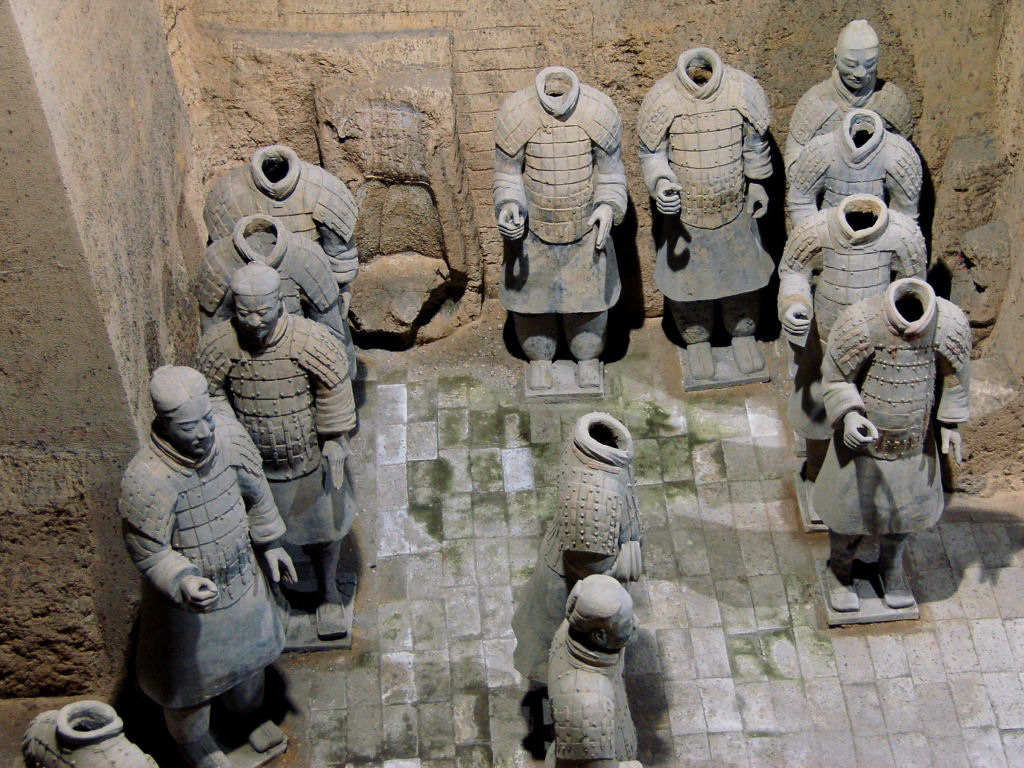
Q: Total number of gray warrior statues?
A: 13